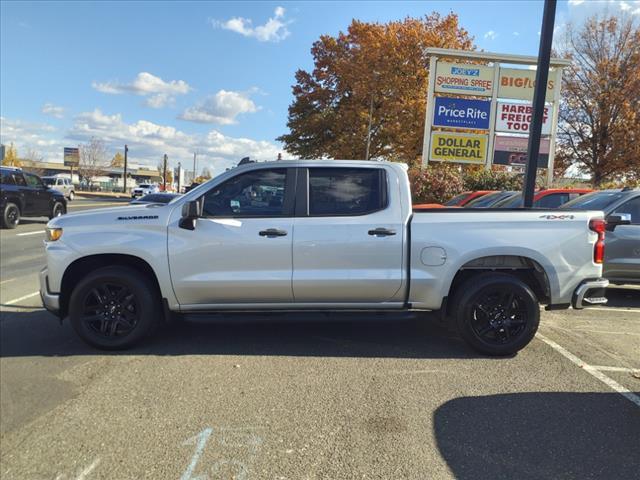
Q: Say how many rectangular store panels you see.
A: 6